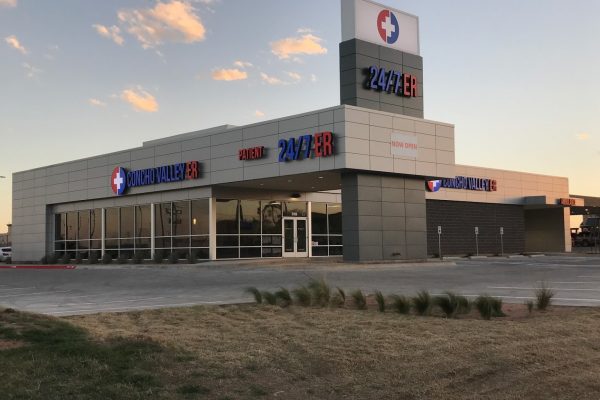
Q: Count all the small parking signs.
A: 3